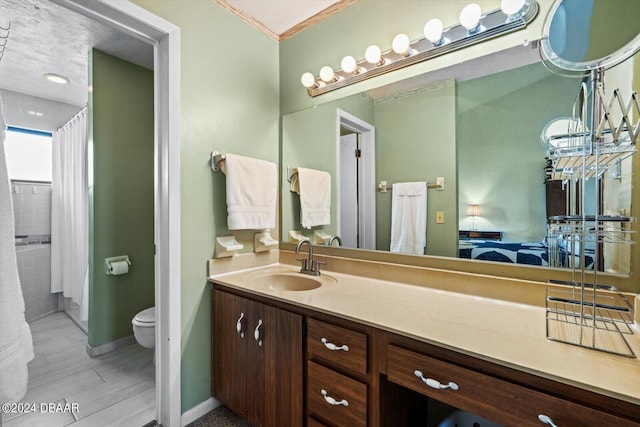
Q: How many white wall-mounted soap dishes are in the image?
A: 2